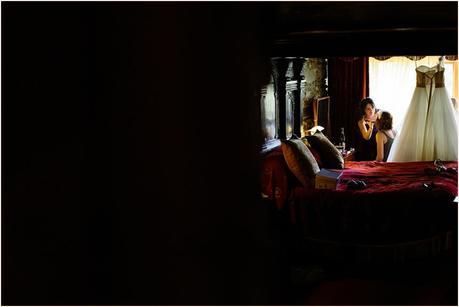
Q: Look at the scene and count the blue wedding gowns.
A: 0